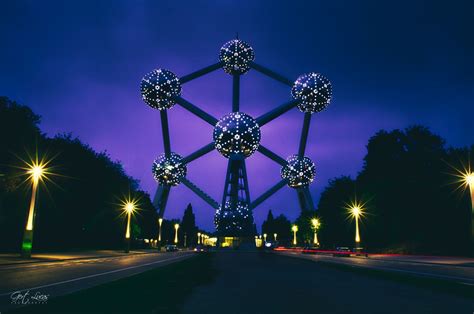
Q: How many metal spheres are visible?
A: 7